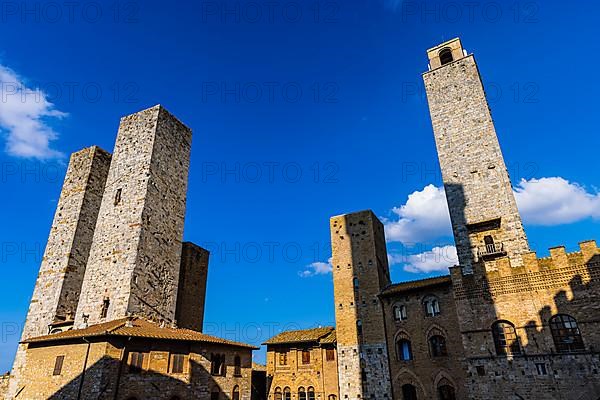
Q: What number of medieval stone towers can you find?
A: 5